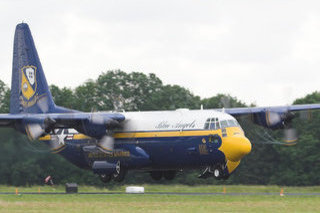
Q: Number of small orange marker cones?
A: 4